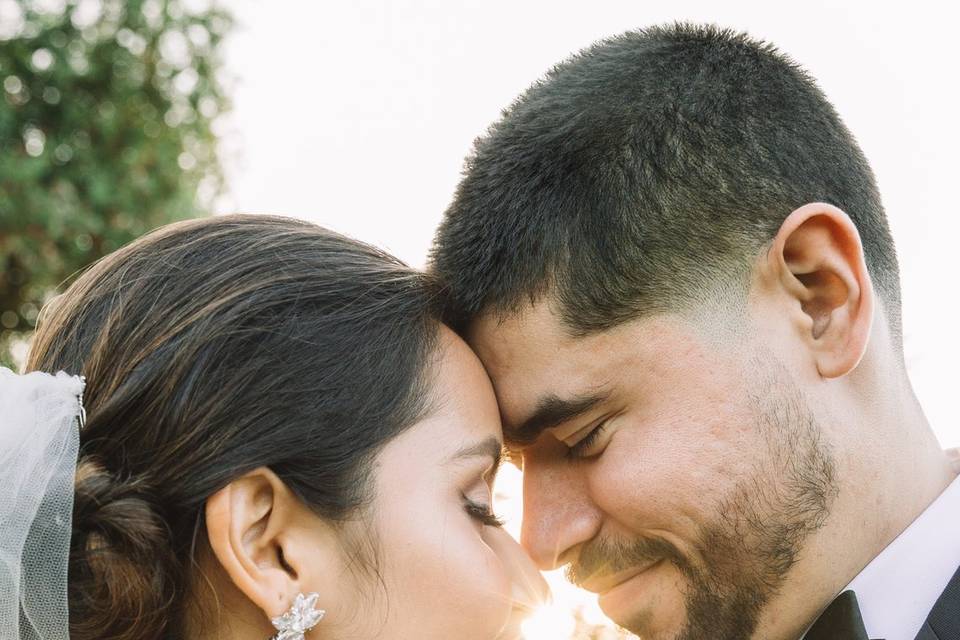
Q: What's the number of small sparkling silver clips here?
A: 1